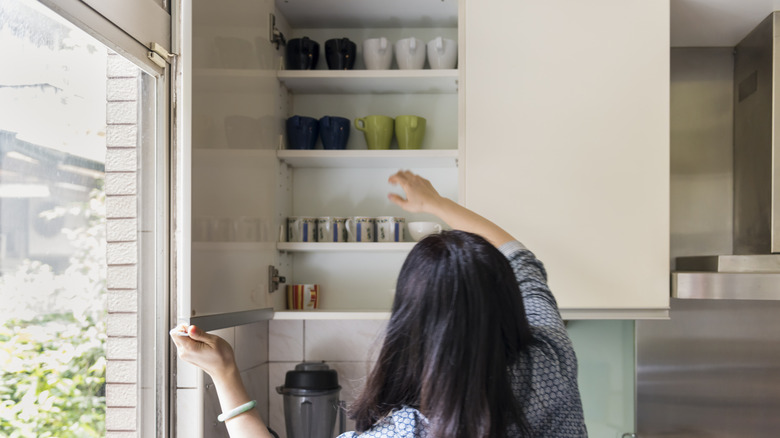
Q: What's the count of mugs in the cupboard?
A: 15